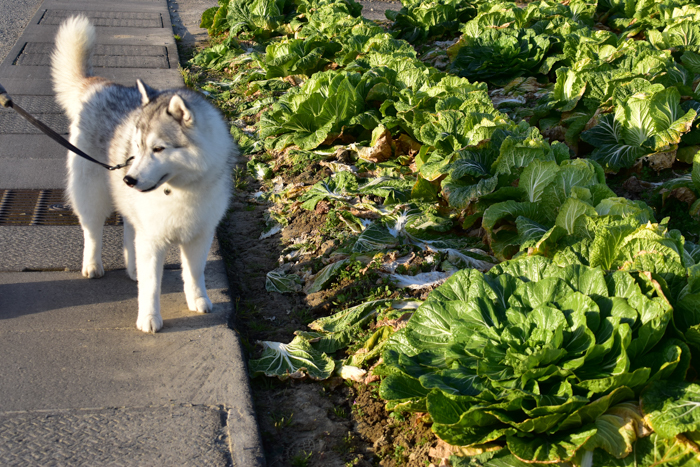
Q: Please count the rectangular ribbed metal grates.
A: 1